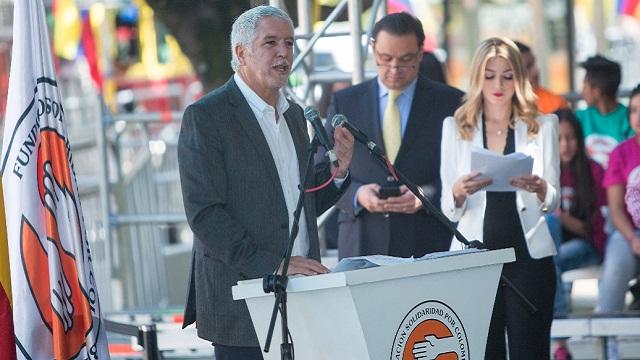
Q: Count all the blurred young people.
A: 4